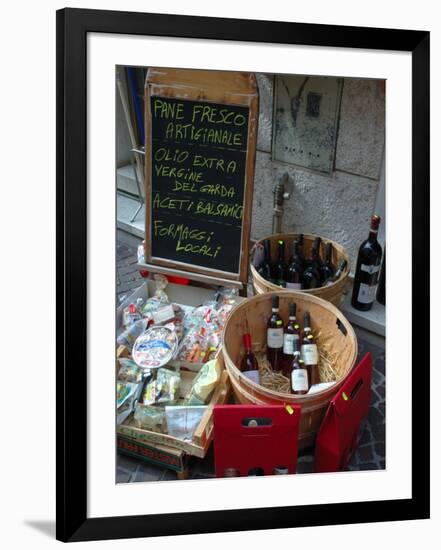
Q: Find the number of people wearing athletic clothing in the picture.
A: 0